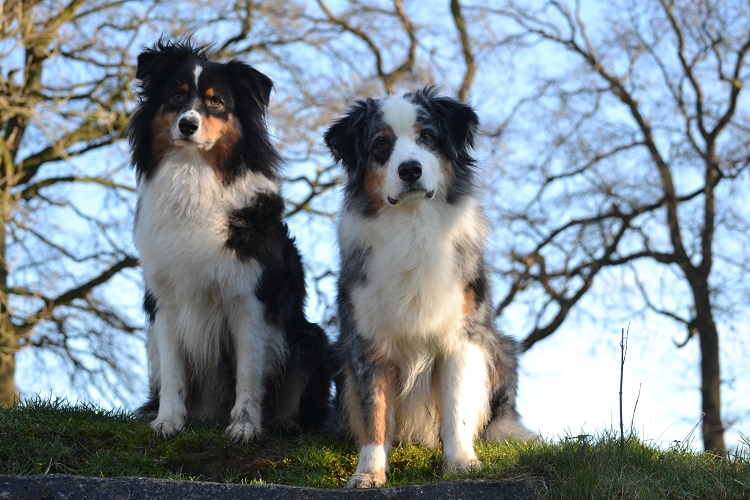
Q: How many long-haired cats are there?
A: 0